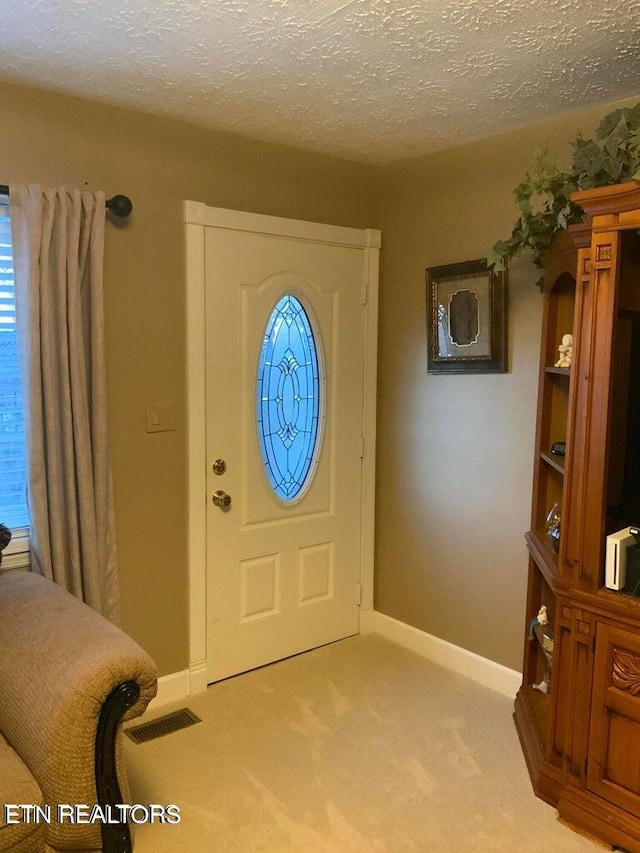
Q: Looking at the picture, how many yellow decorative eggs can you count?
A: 0